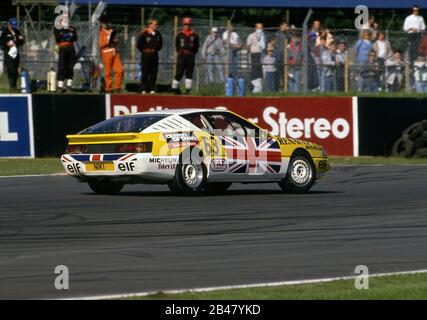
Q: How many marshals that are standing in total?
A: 5